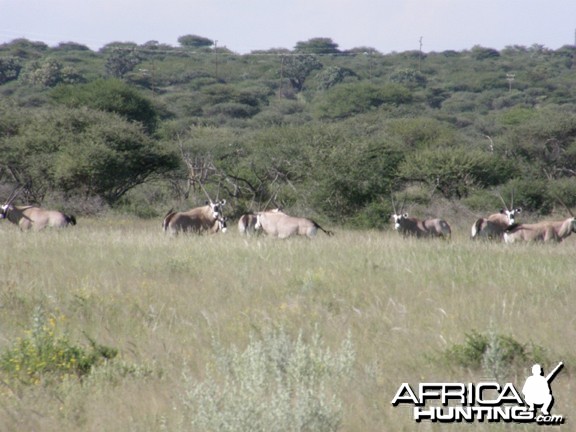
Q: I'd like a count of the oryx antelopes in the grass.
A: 8